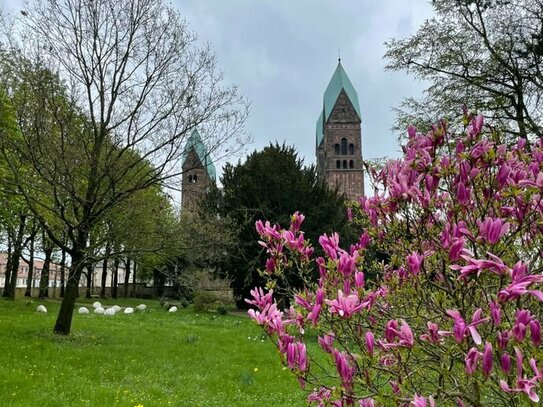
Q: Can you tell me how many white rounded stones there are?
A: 9